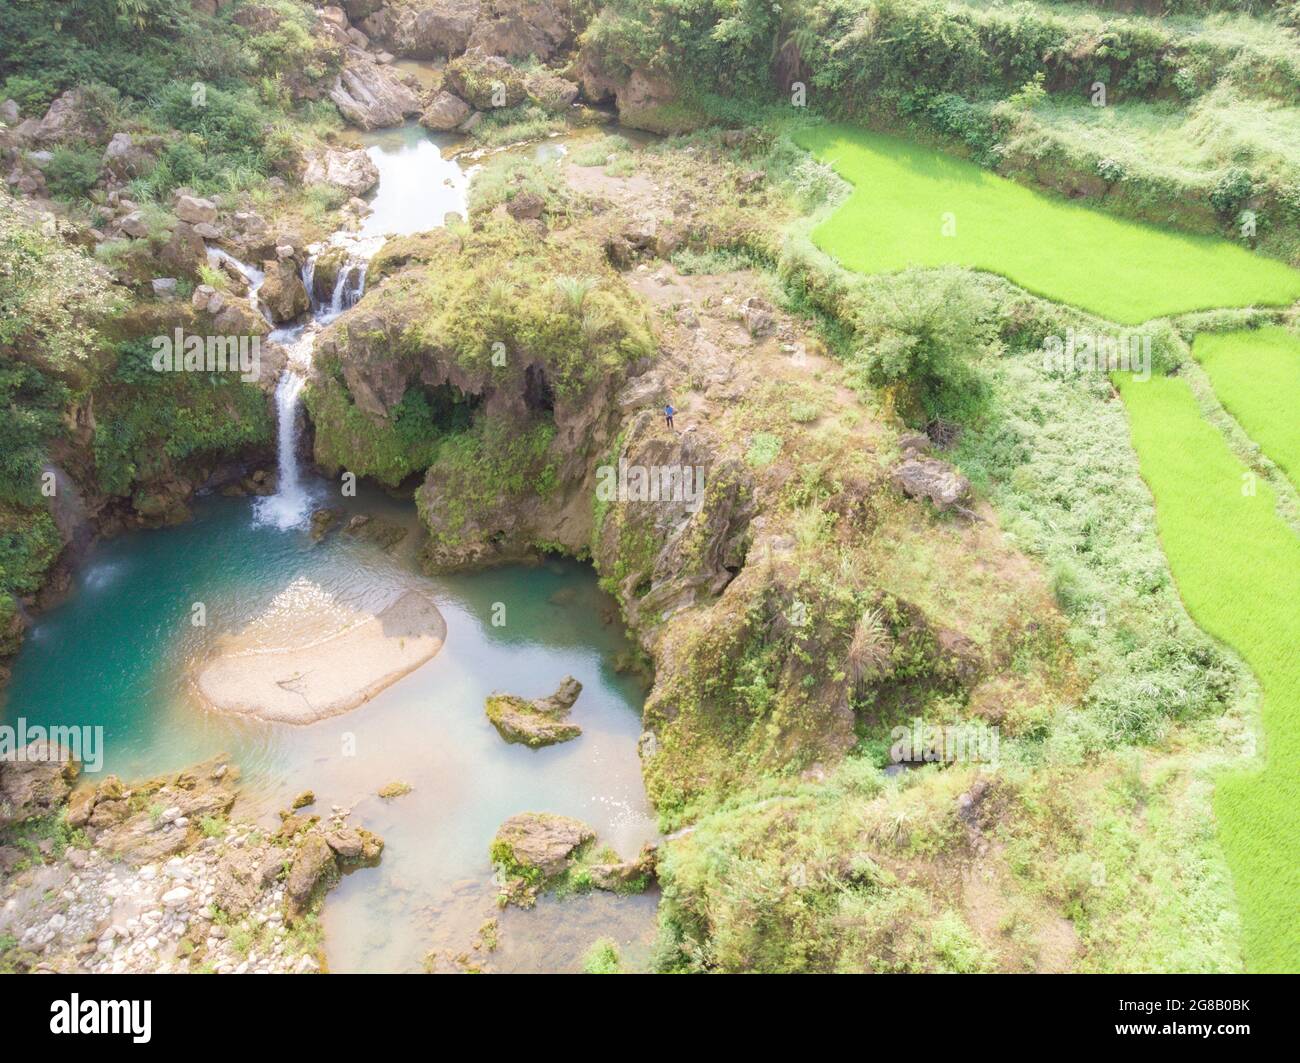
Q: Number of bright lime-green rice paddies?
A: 3